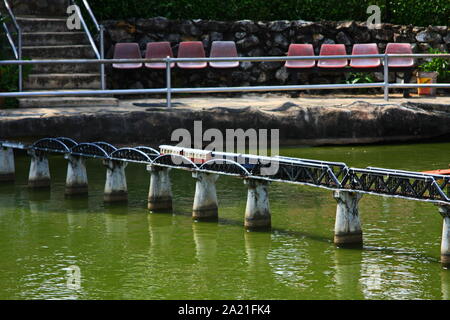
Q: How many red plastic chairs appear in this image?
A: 8